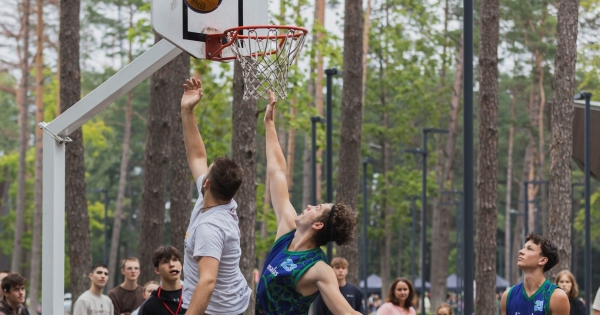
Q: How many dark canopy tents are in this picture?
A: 4